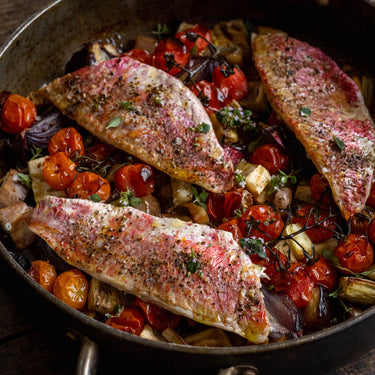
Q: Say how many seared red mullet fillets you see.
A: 3